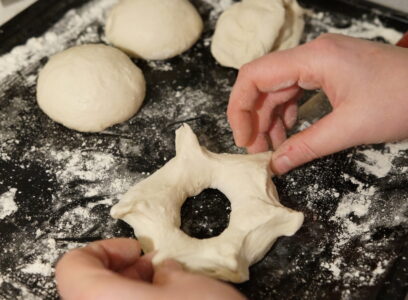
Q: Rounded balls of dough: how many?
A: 2